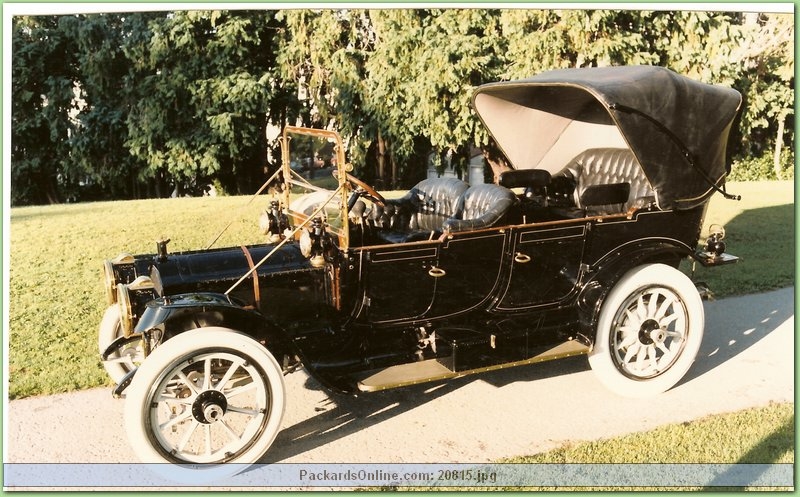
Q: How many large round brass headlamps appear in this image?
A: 2